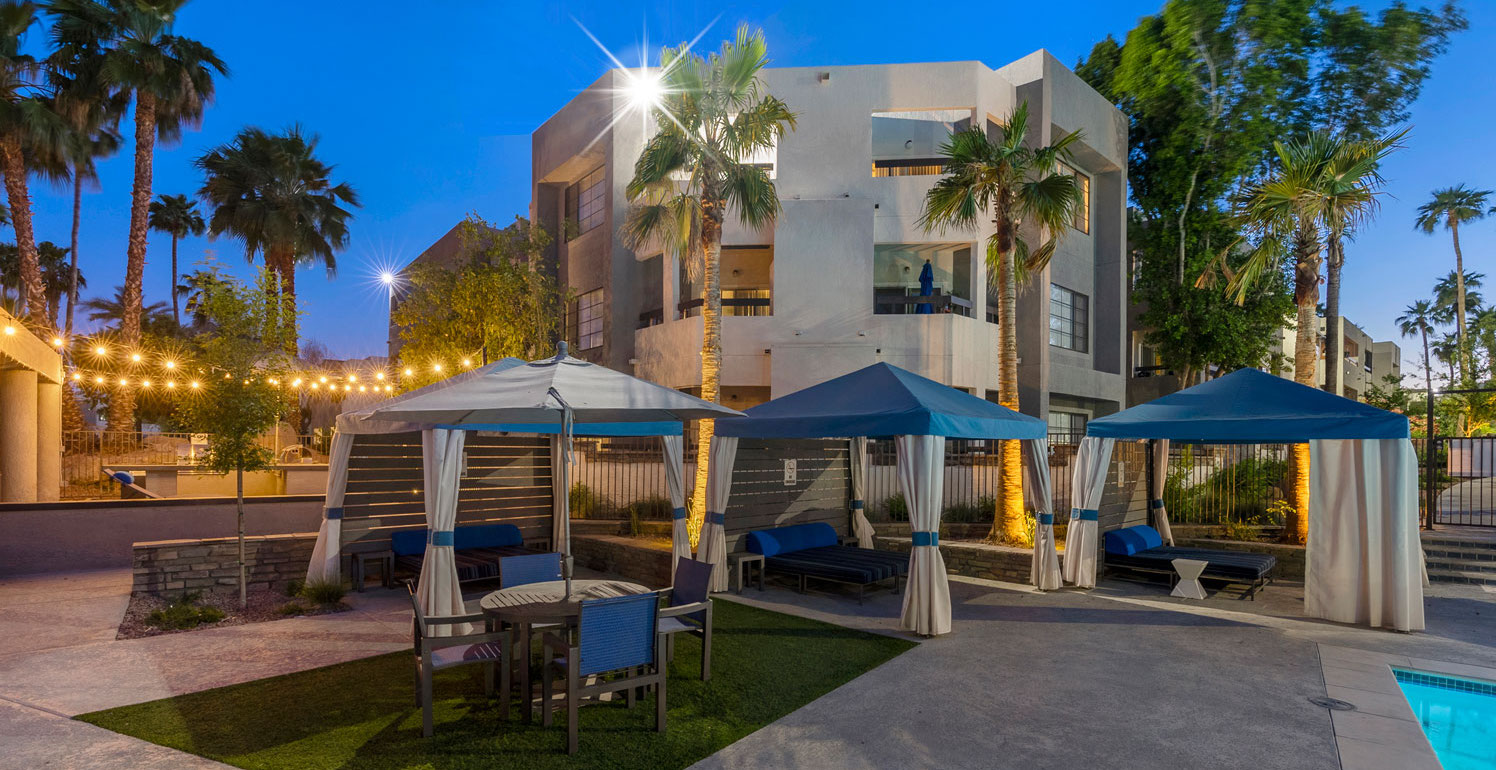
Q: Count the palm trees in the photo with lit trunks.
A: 3